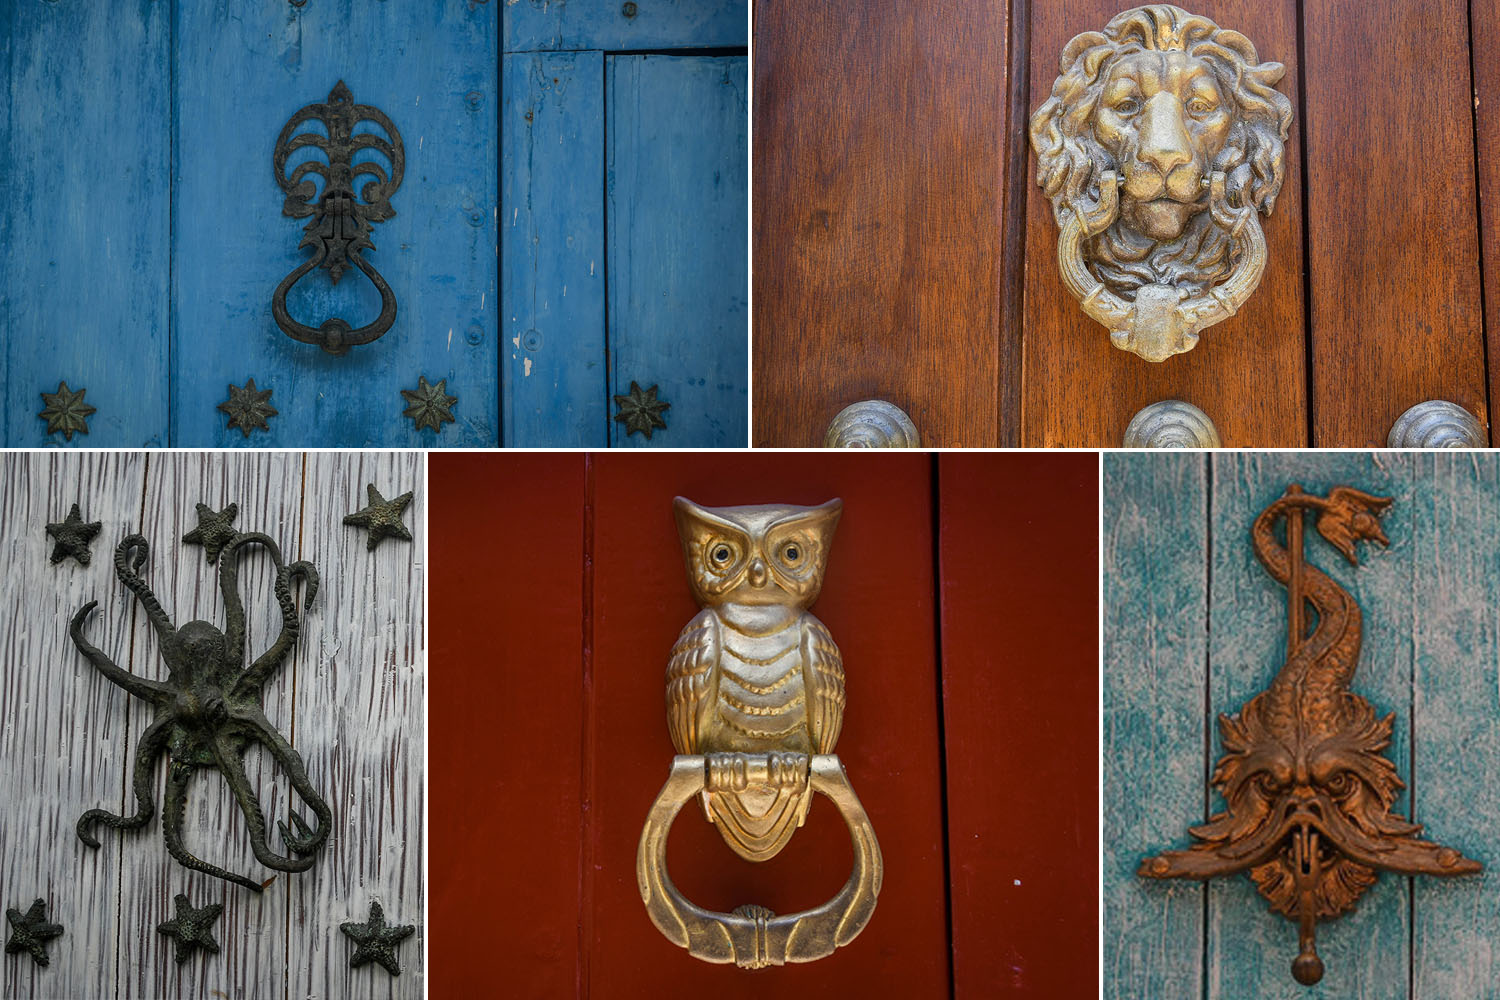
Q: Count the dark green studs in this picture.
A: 10